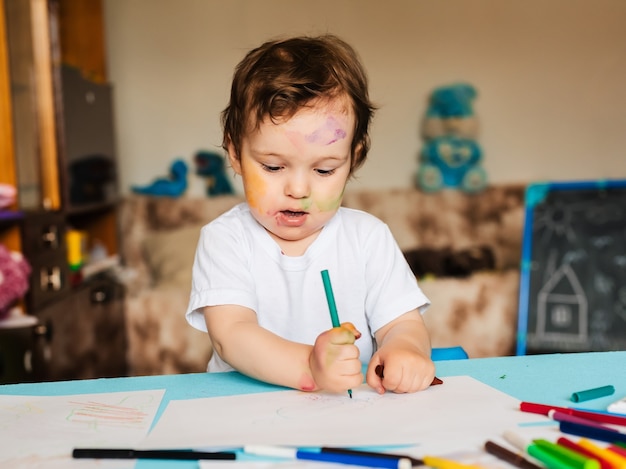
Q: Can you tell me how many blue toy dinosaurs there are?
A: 2